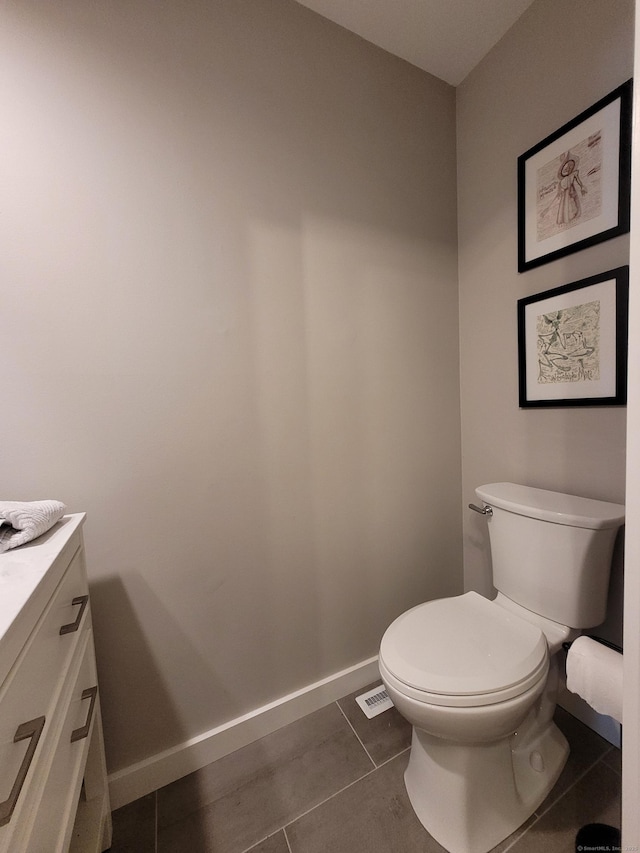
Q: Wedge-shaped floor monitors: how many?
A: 0